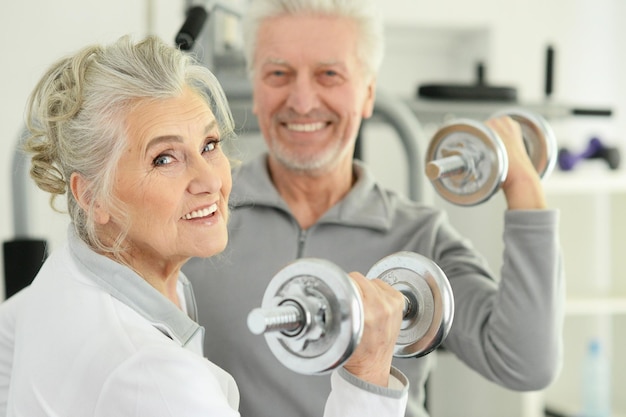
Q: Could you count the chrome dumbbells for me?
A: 2